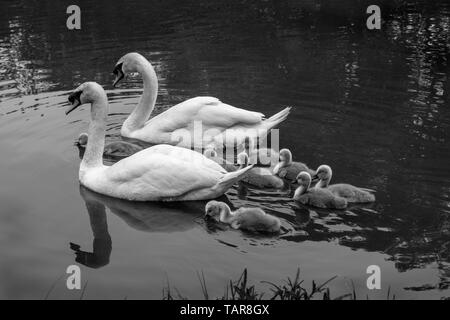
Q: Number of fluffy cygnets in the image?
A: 8